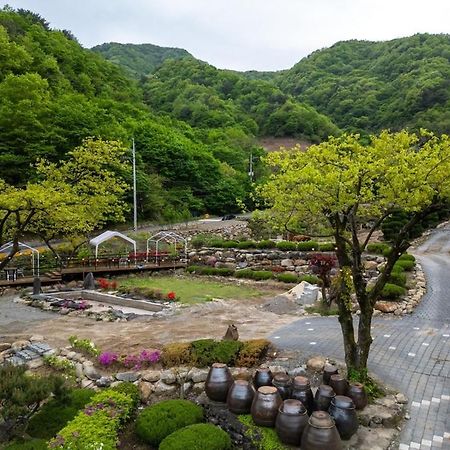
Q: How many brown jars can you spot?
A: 13